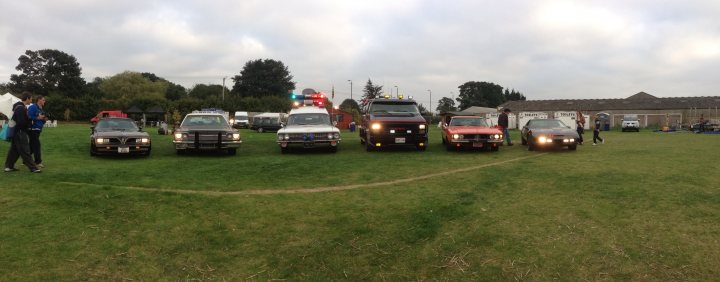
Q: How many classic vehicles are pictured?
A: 6